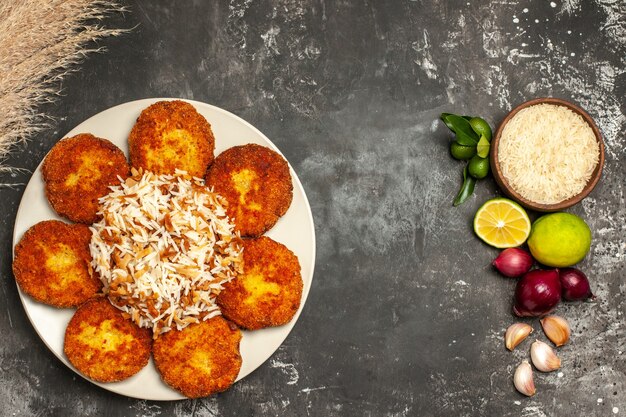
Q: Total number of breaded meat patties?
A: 7